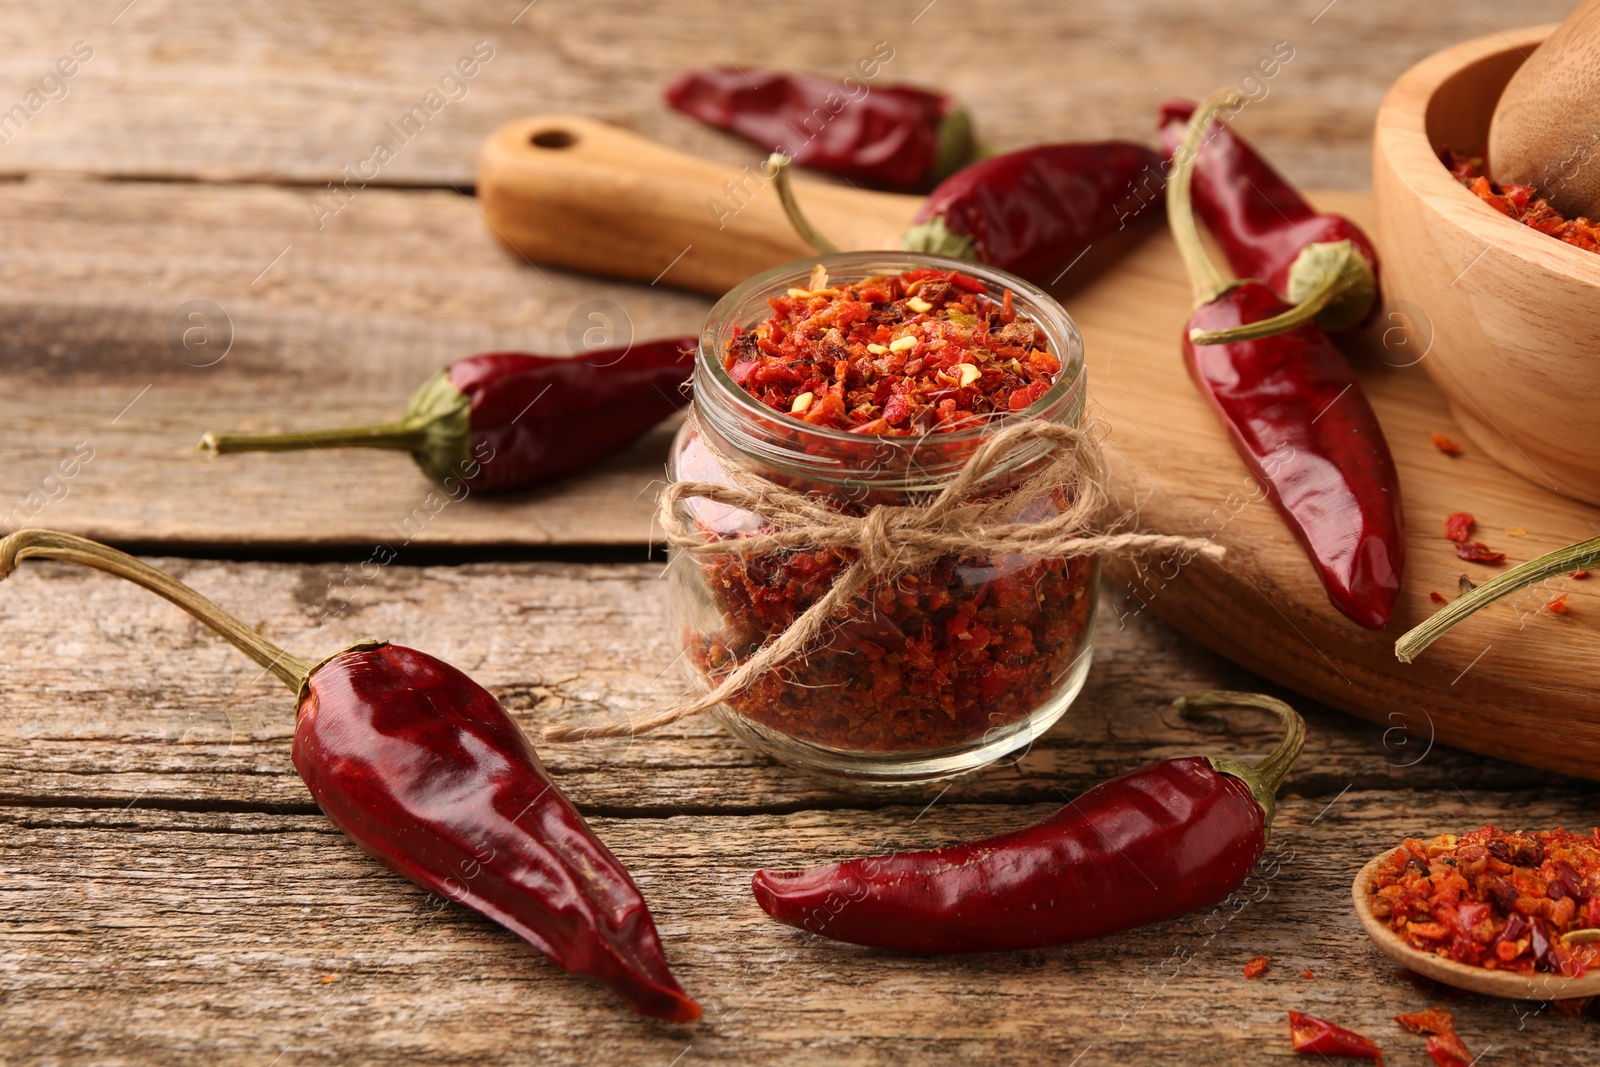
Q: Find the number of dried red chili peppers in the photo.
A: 7